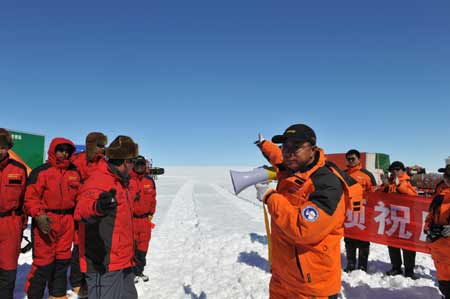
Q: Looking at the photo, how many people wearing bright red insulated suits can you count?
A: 5